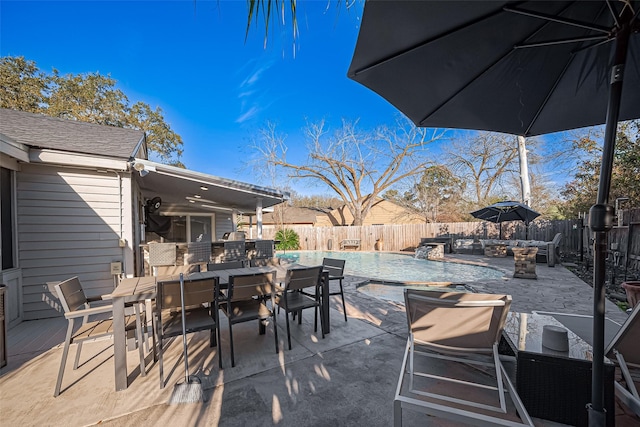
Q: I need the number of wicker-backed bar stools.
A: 4